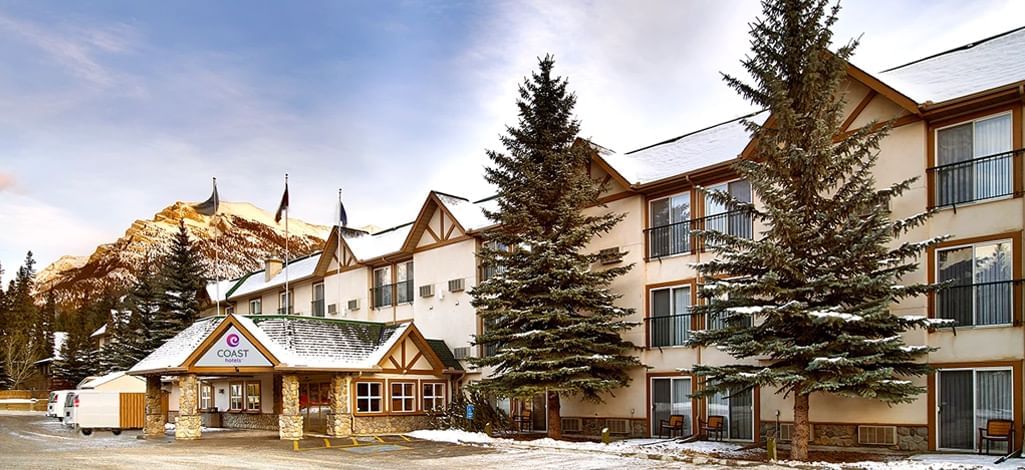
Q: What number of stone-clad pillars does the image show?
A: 4